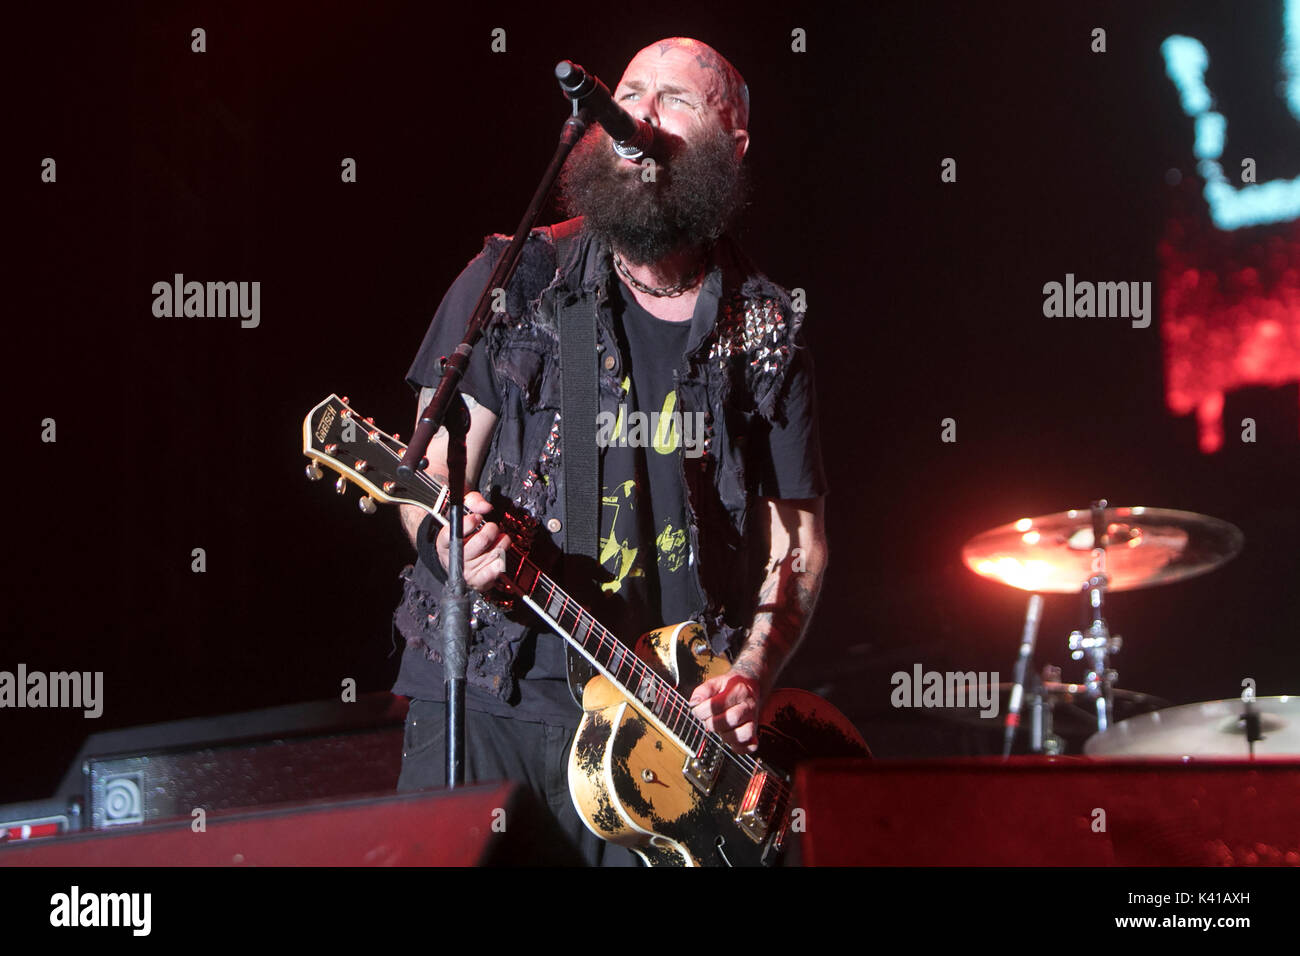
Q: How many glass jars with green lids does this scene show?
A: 0